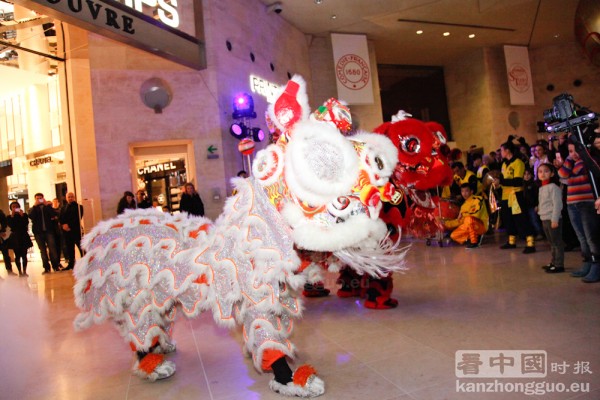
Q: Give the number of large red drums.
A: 1